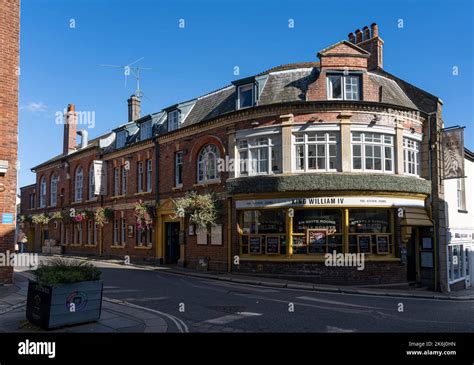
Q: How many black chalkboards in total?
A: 4